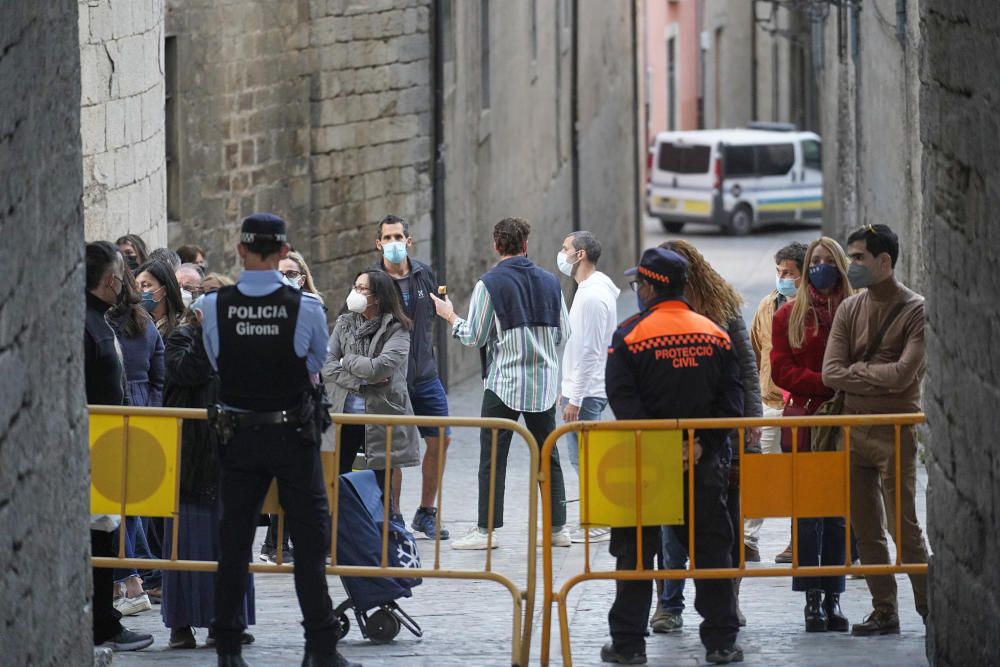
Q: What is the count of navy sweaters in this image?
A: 1